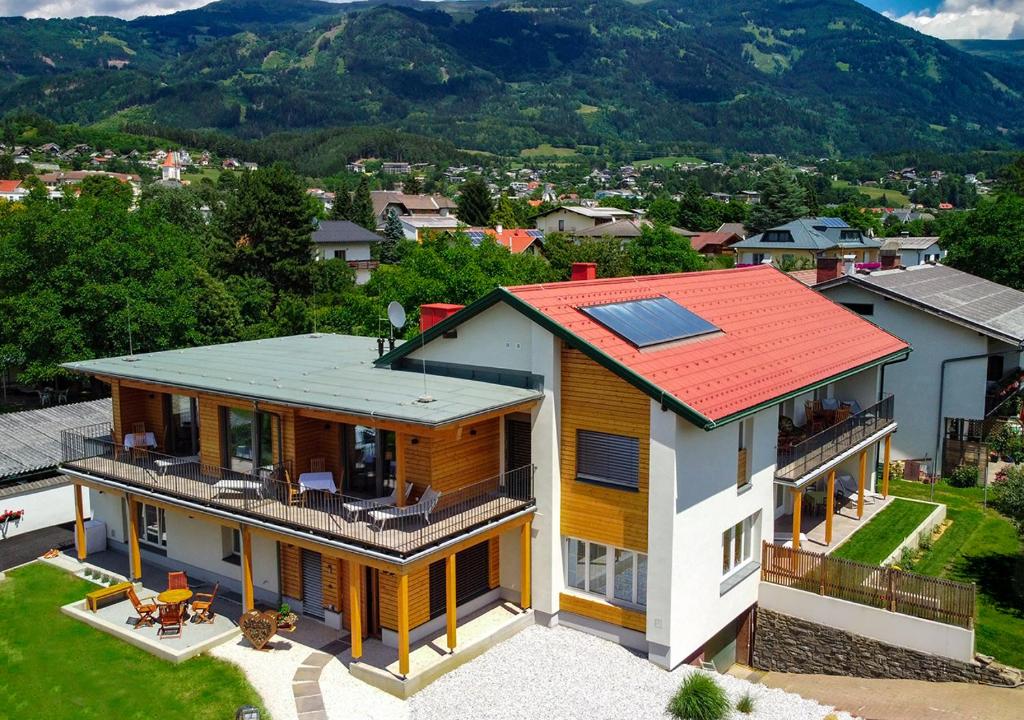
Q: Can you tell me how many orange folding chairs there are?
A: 4